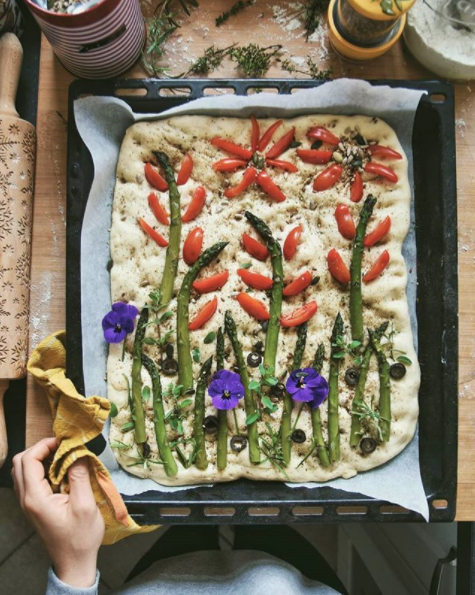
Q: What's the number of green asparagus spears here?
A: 14